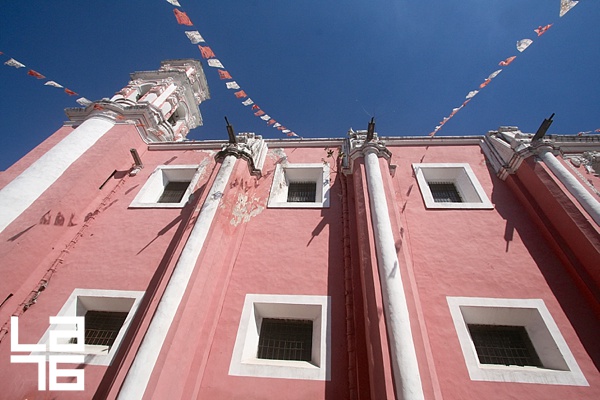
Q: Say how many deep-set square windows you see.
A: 6